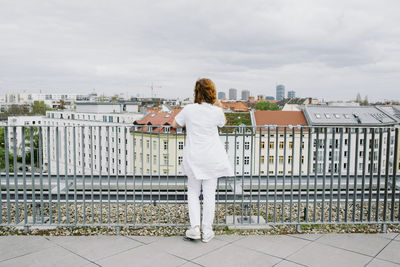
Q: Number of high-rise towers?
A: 5